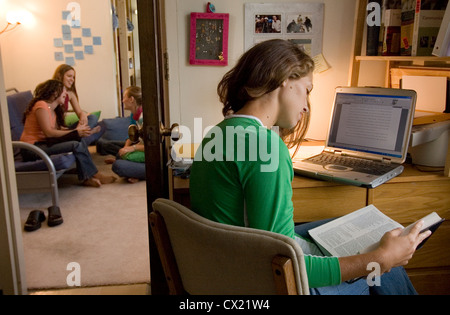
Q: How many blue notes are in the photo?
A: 13